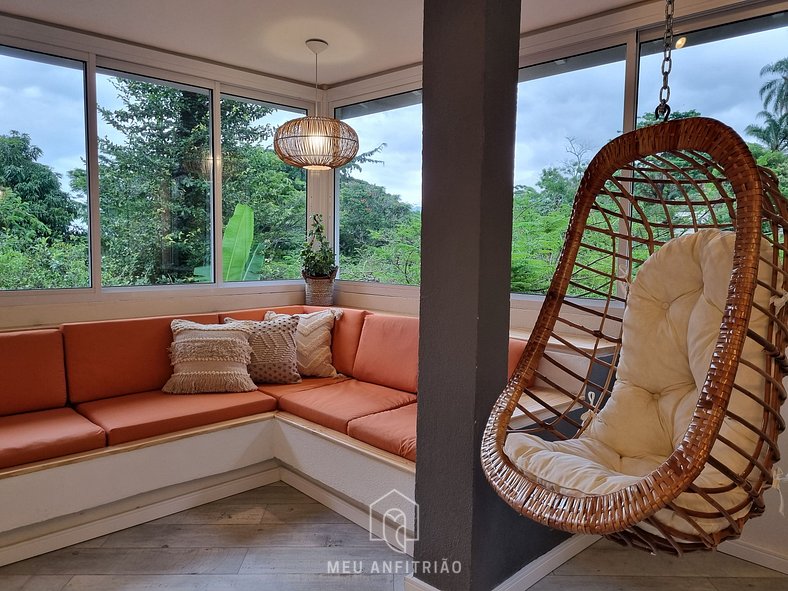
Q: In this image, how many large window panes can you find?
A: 6